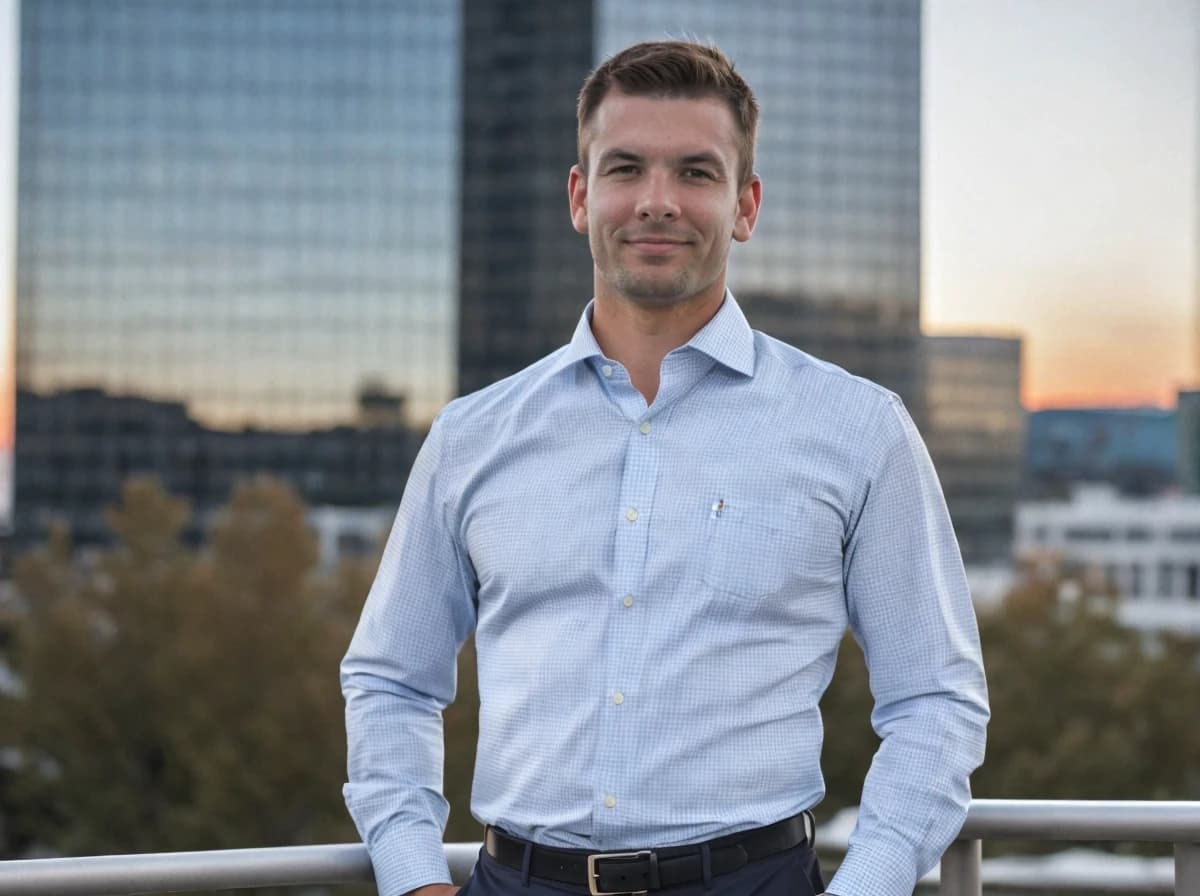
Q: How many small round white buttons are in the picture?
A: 6